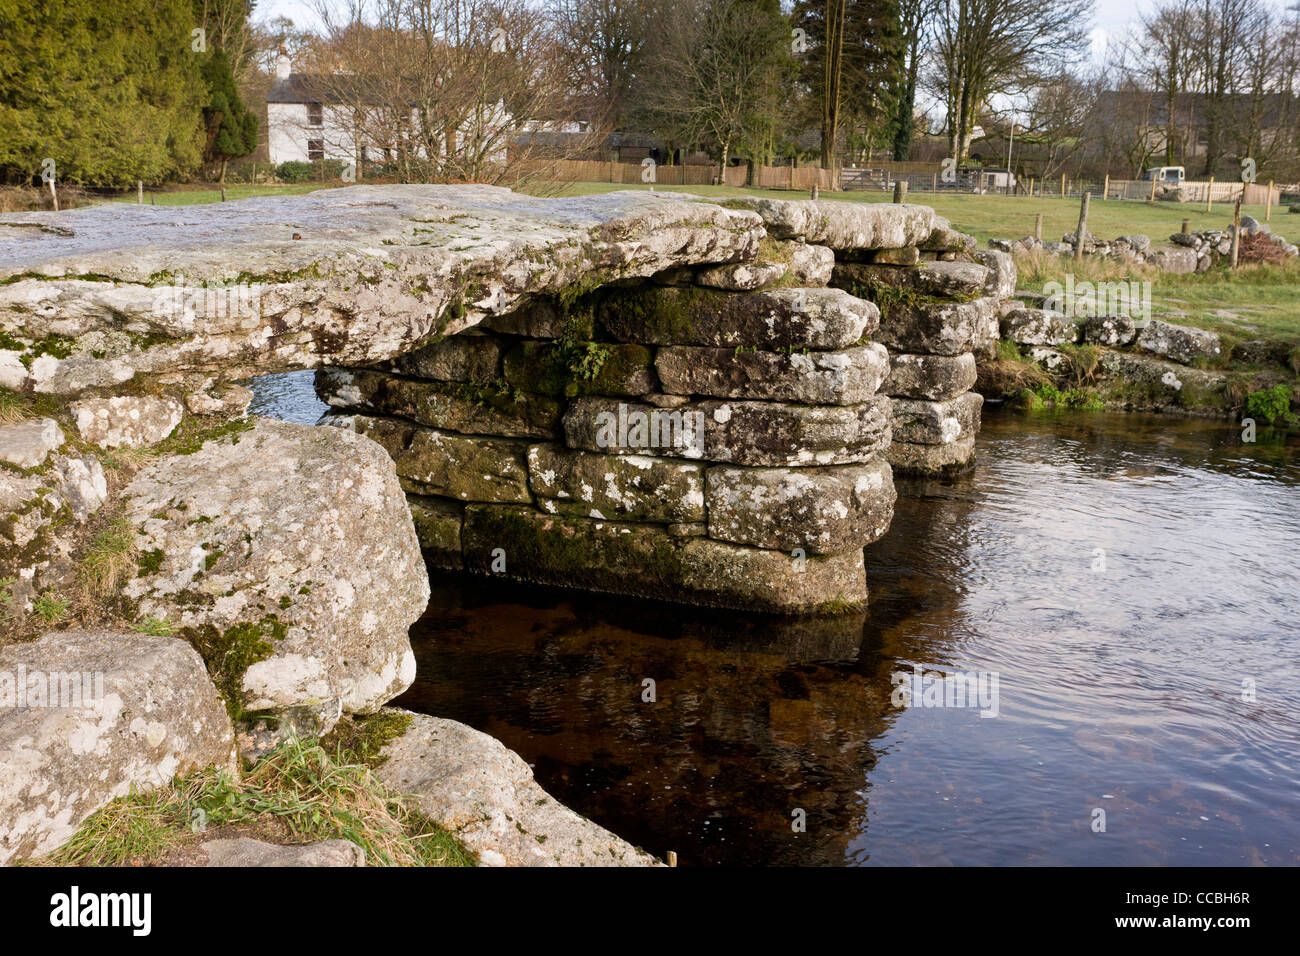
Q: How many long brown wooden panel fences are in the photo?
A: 1